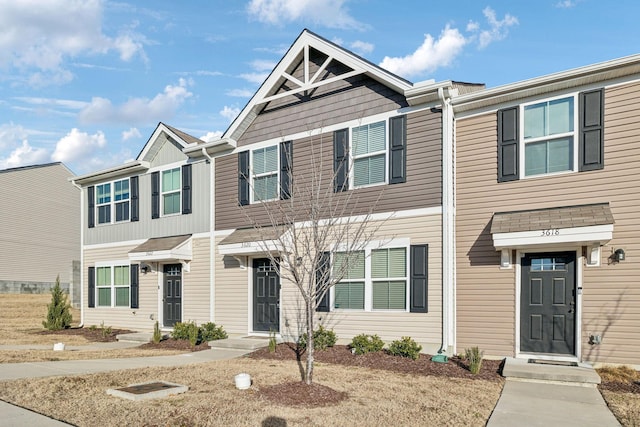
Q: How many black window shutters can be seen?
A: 14